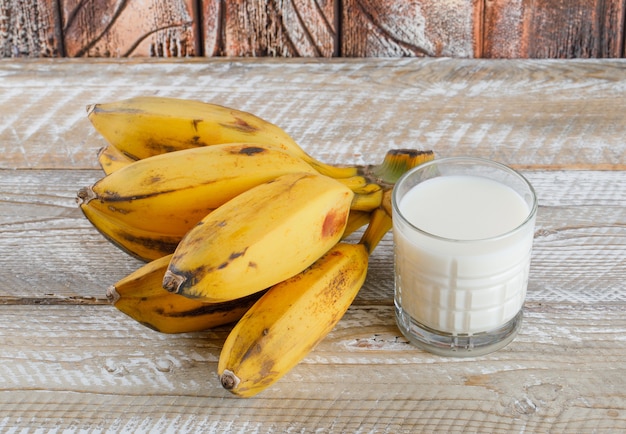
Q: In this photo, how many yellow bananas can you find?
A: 6